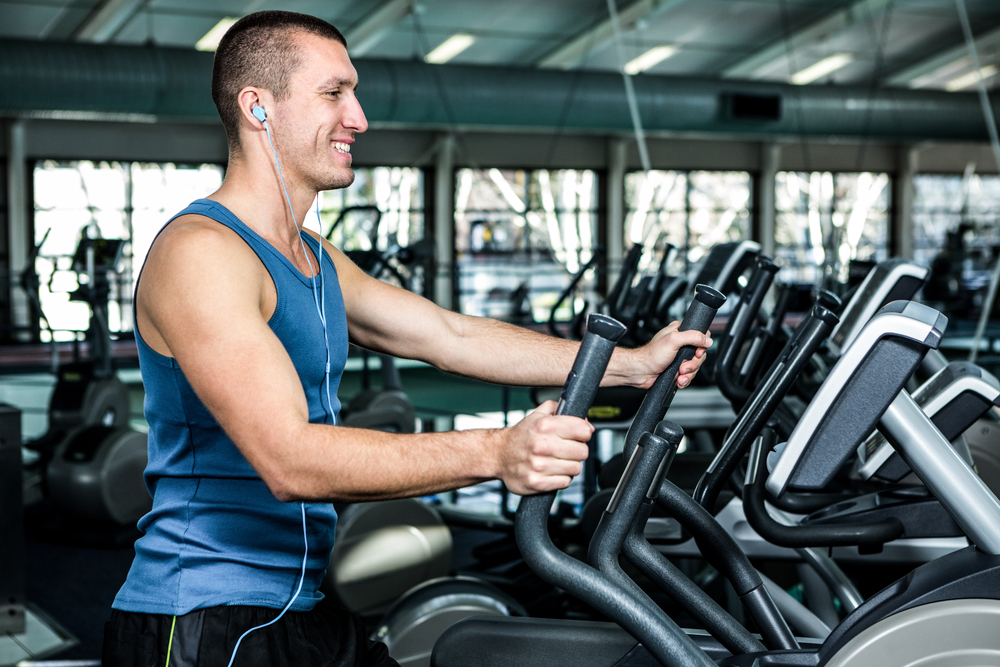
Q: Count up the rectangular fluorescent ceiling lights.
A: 5